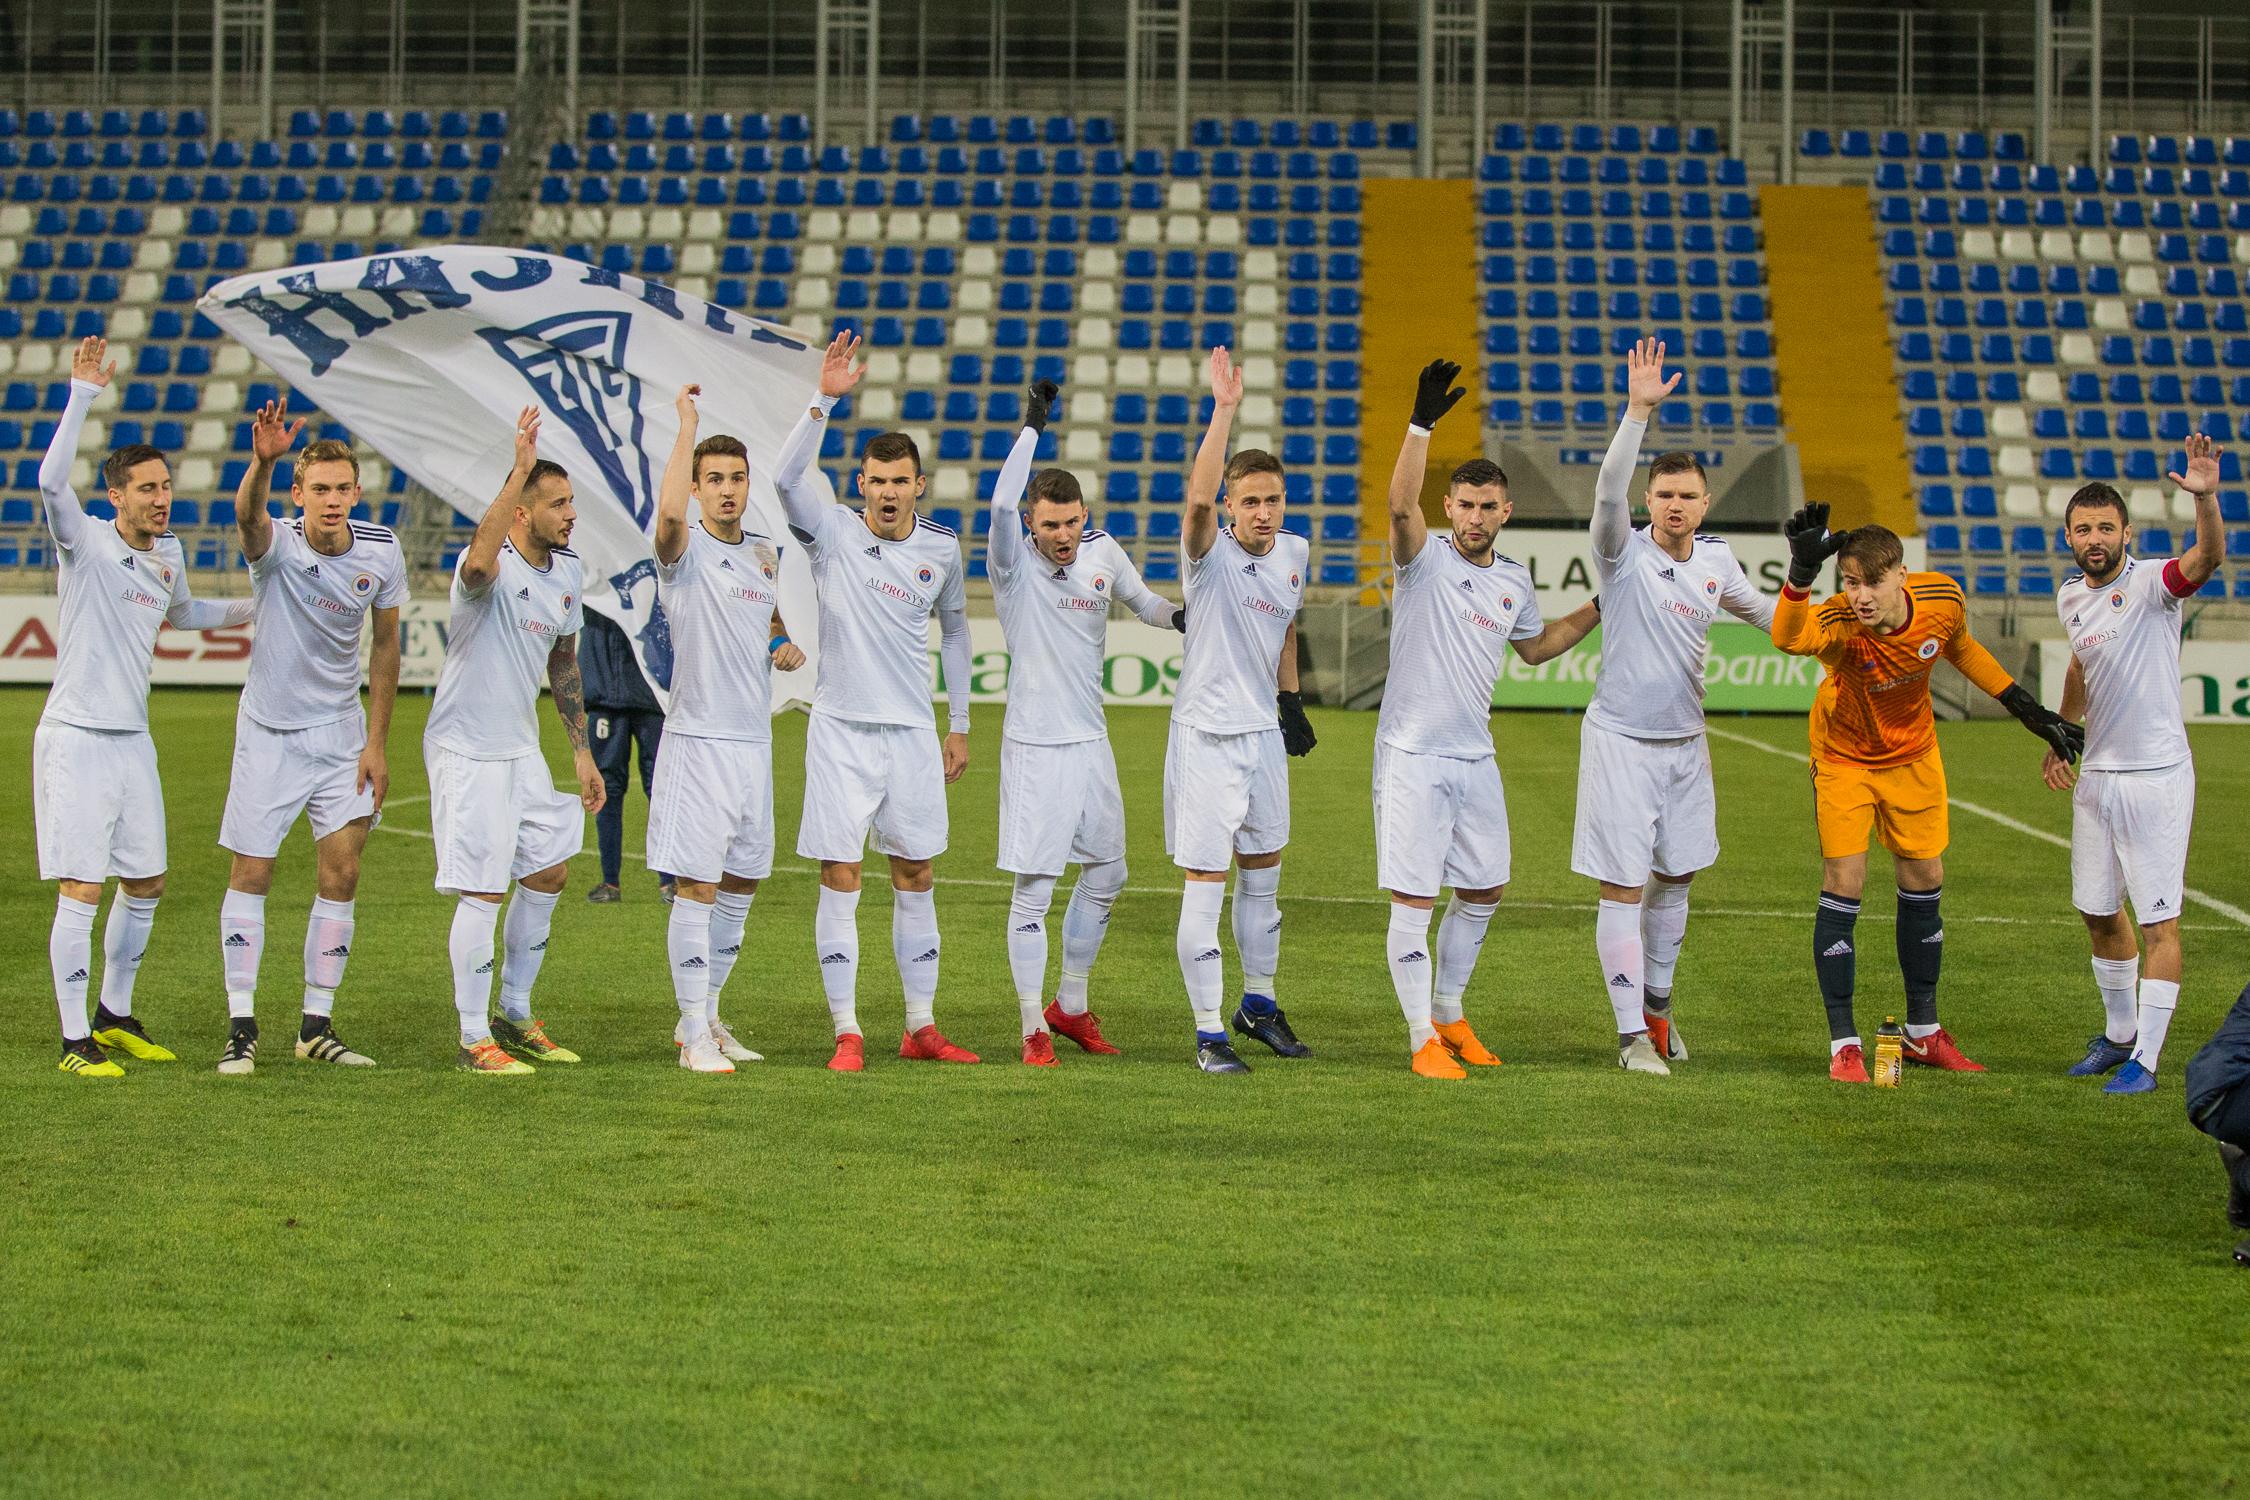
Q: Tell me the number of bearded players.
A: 3